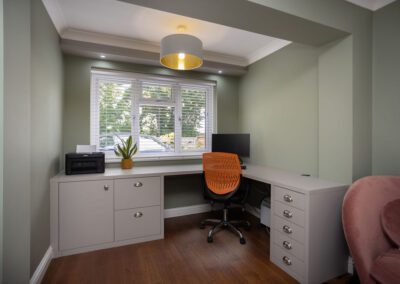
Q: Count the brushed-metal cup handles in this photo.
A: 7